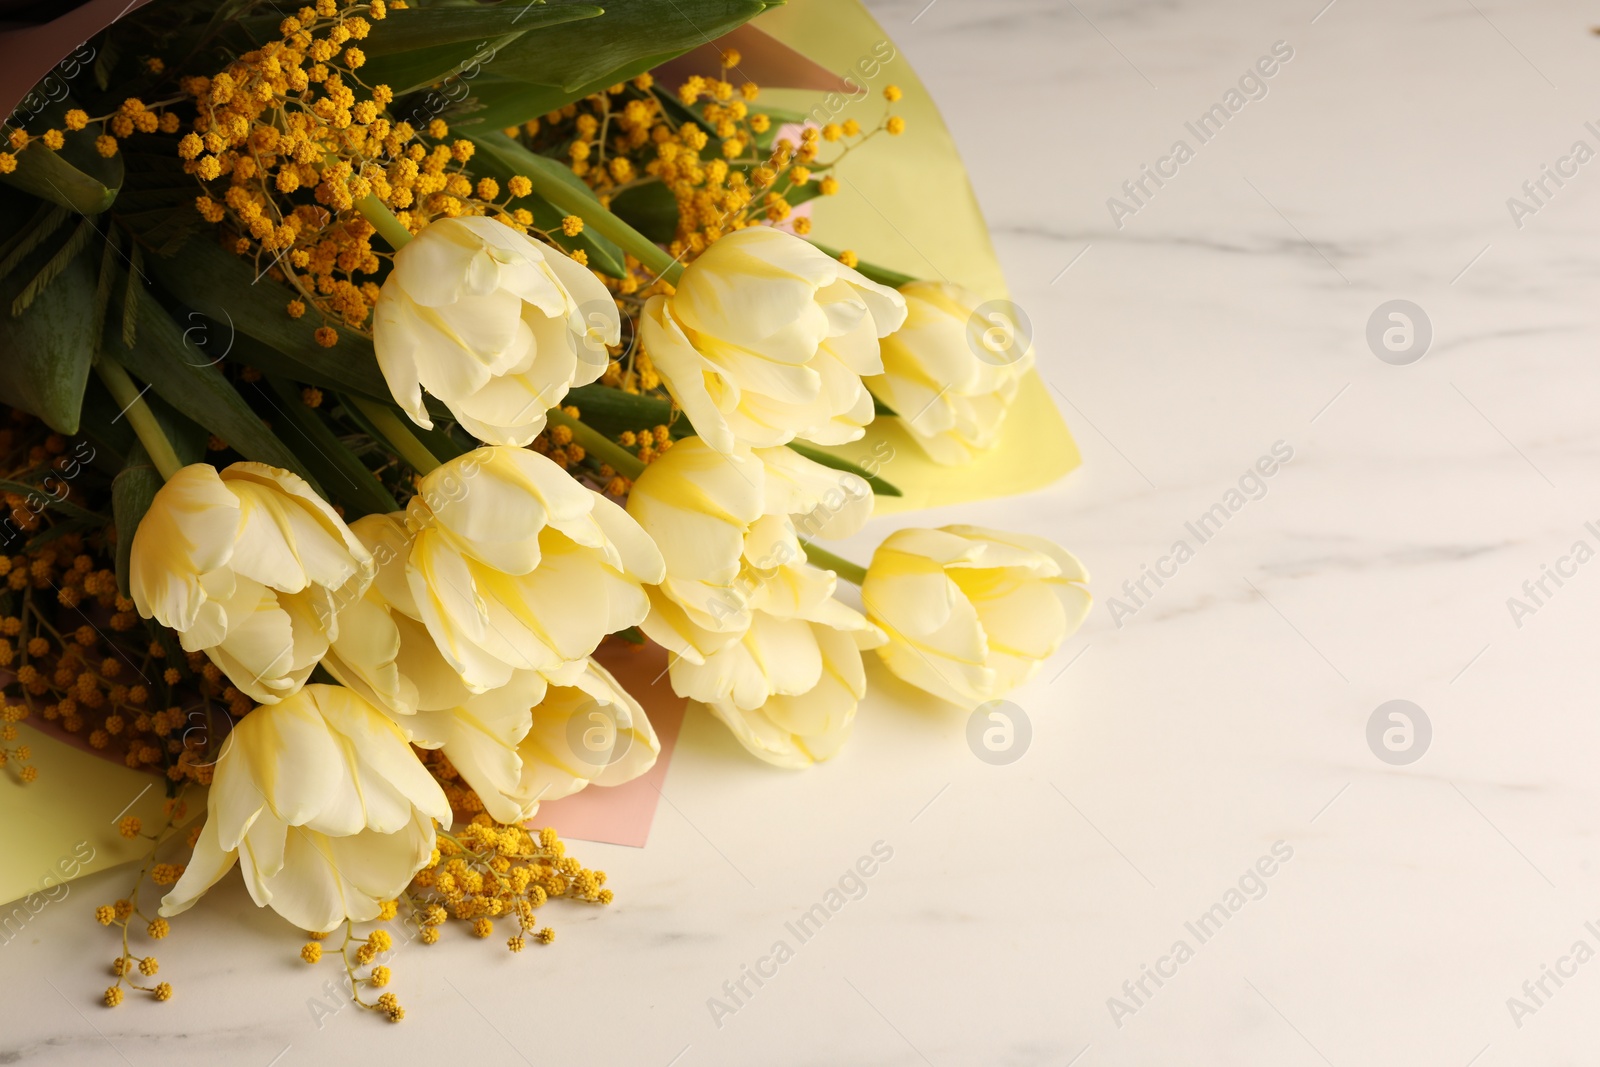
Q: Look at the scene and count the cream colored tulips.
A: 11